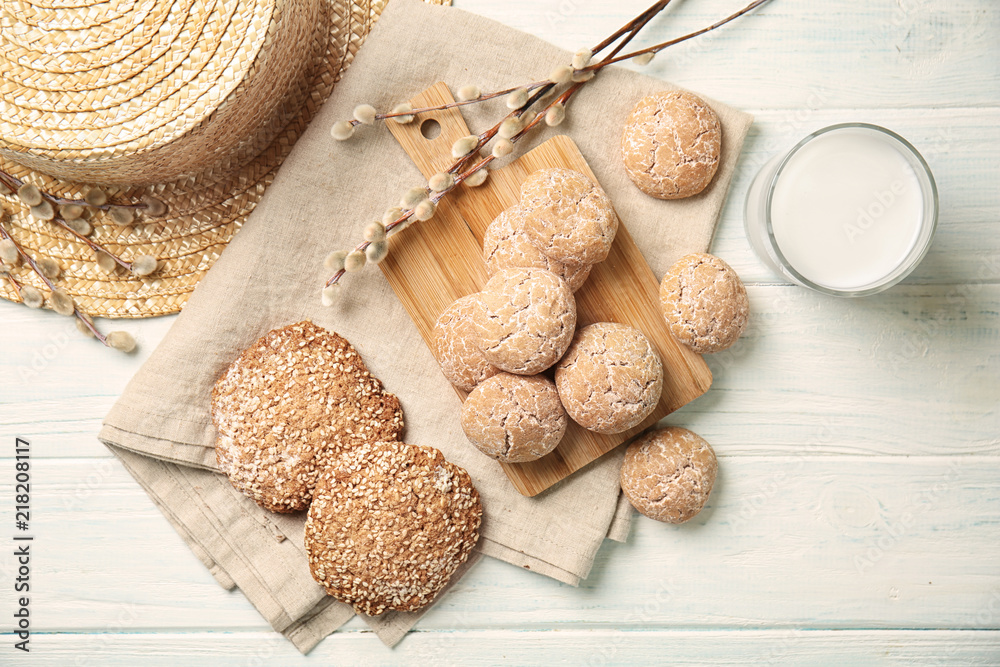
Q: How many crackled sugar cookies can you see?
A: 9